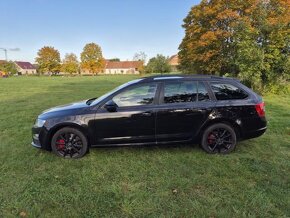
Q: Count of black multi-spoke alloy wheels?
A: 2